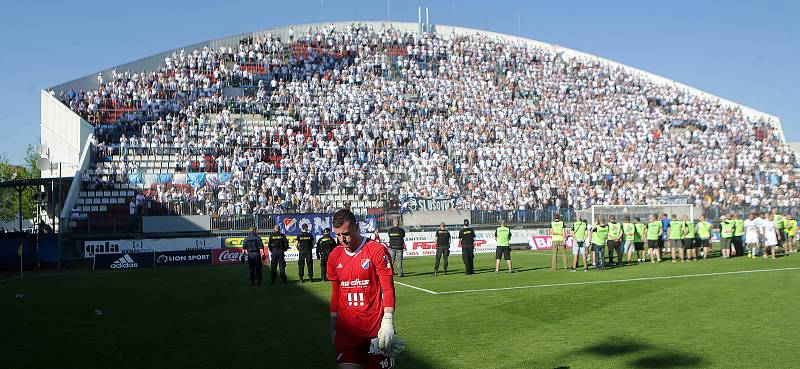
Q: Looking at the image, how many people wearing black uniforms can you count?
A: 7